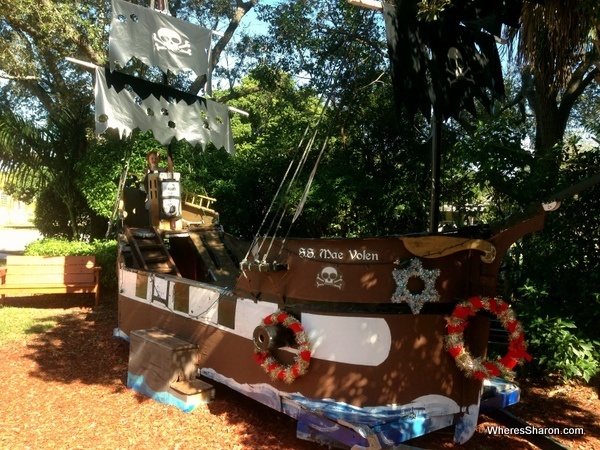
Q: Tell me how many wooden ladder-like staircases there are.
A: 1